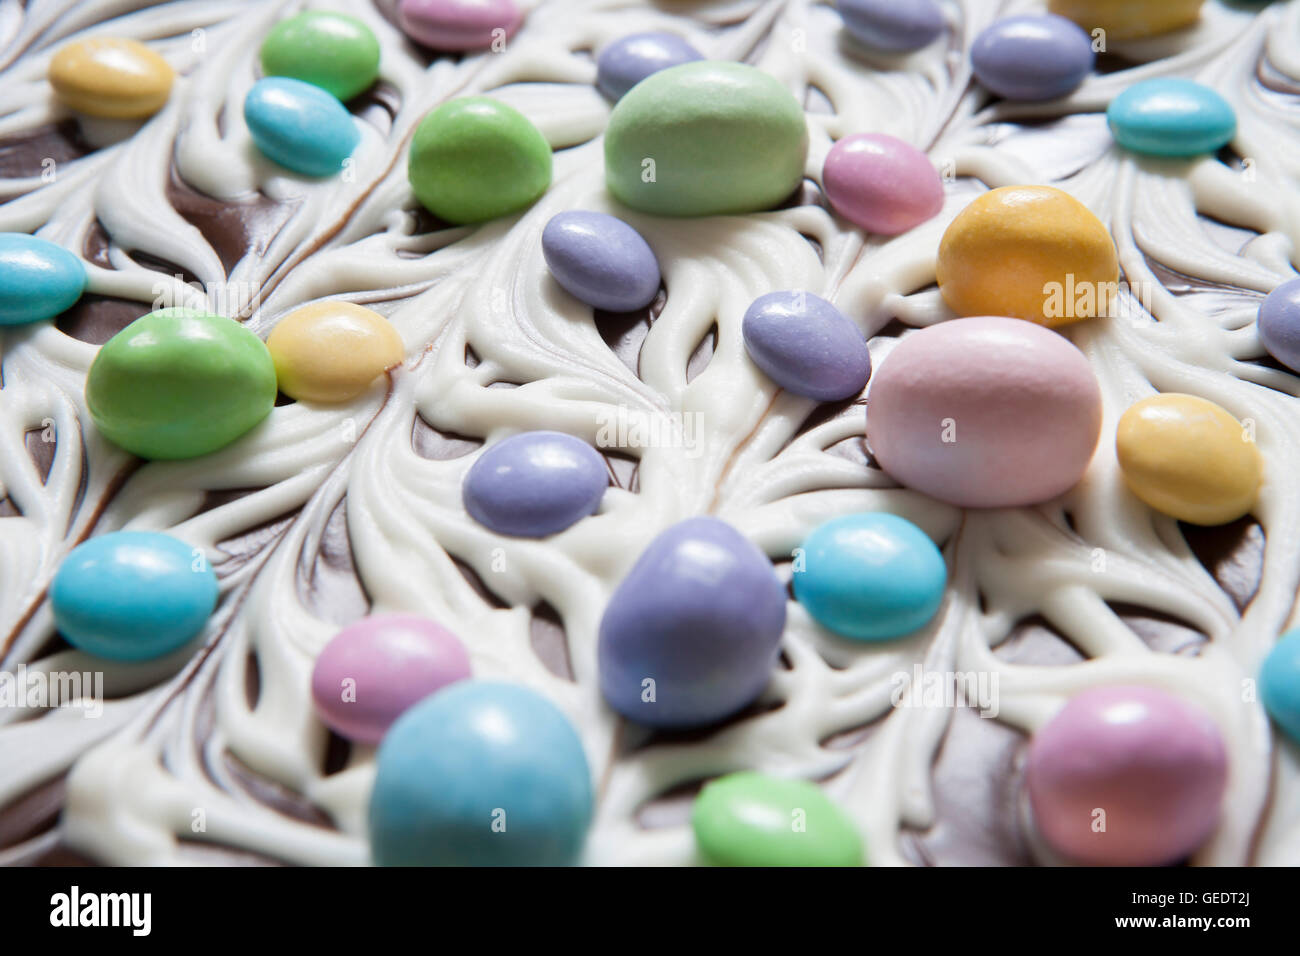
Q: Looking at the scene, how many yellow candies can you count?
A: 5